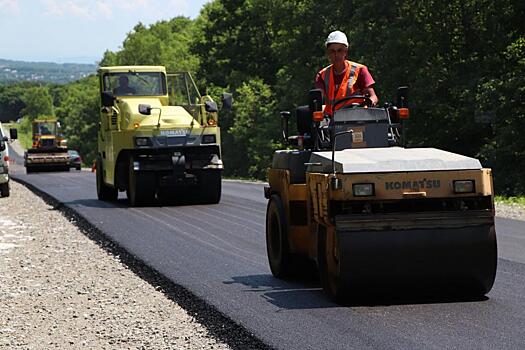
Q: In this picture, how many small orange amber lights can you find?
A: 4